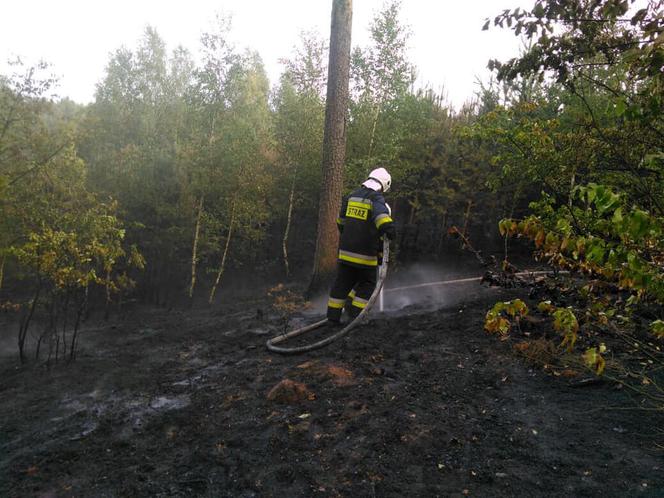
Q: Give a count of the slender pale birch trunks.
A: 3